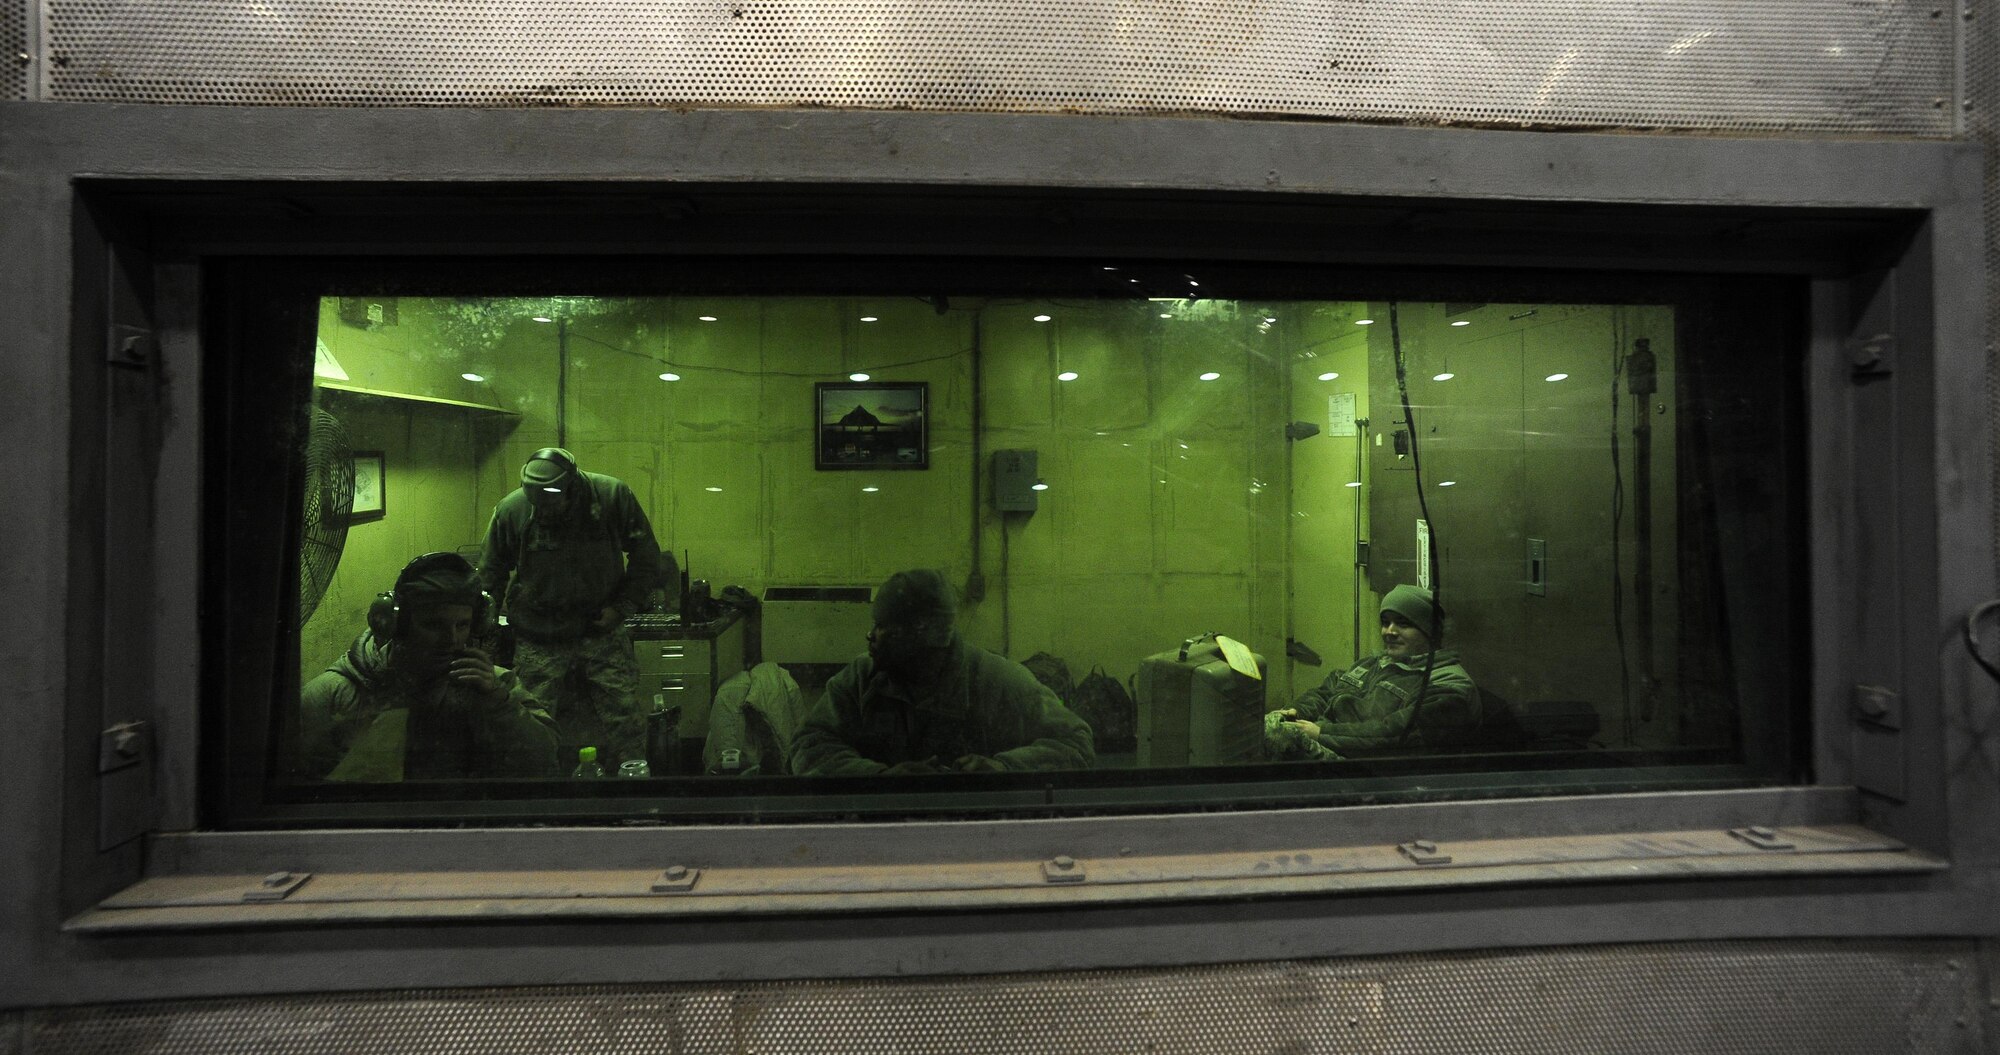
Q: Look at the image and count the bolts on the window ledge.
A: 5